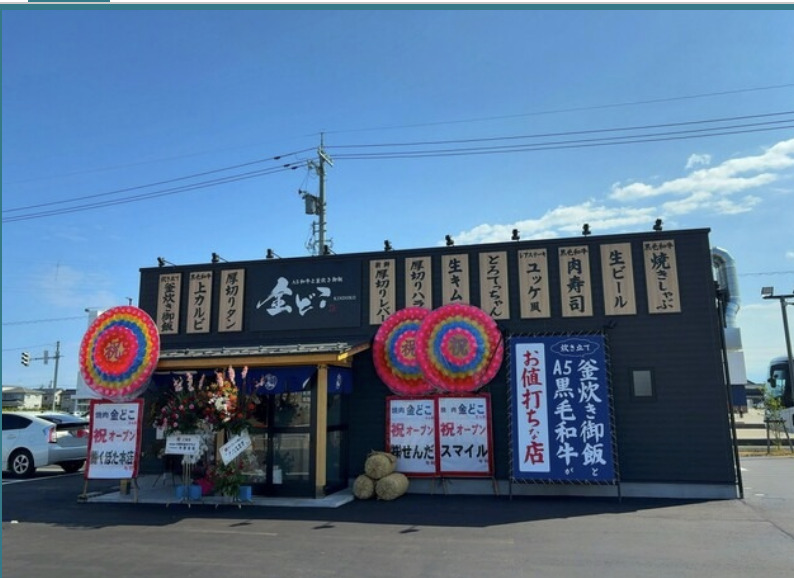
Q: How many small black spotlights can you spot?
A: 9